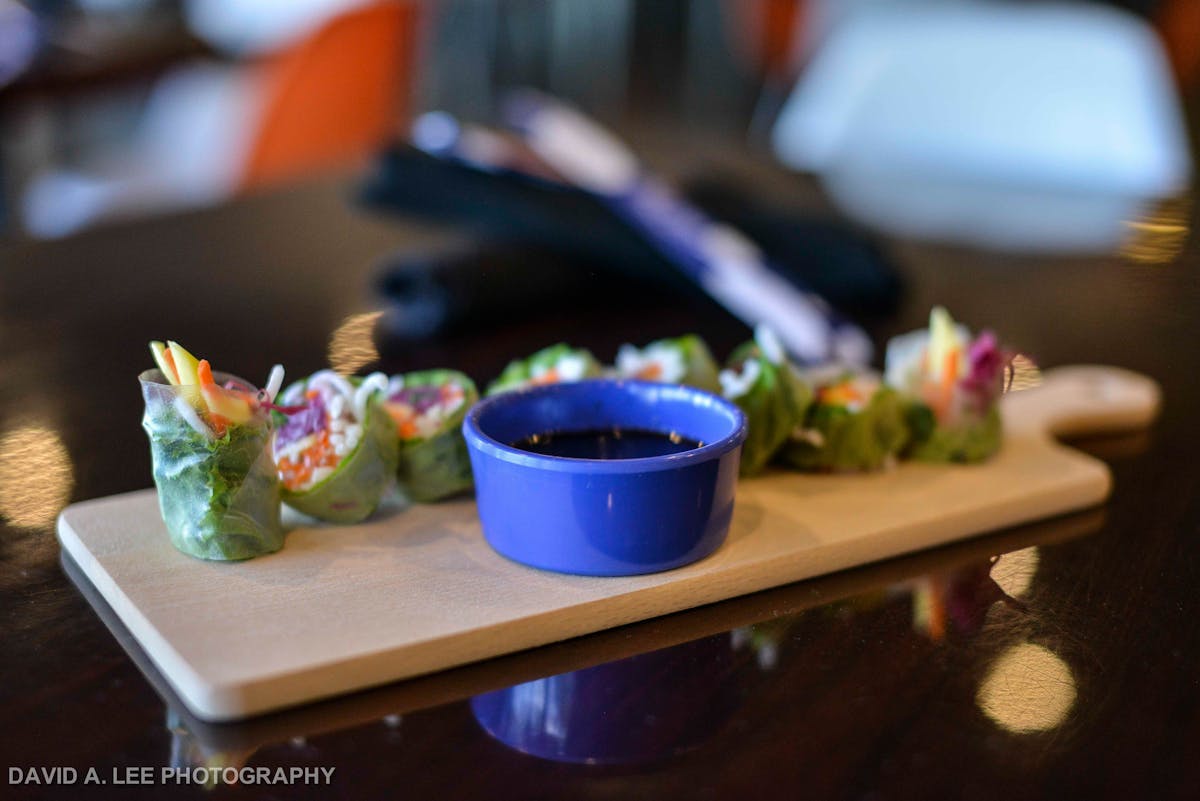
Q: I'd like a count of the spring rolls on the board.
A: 8